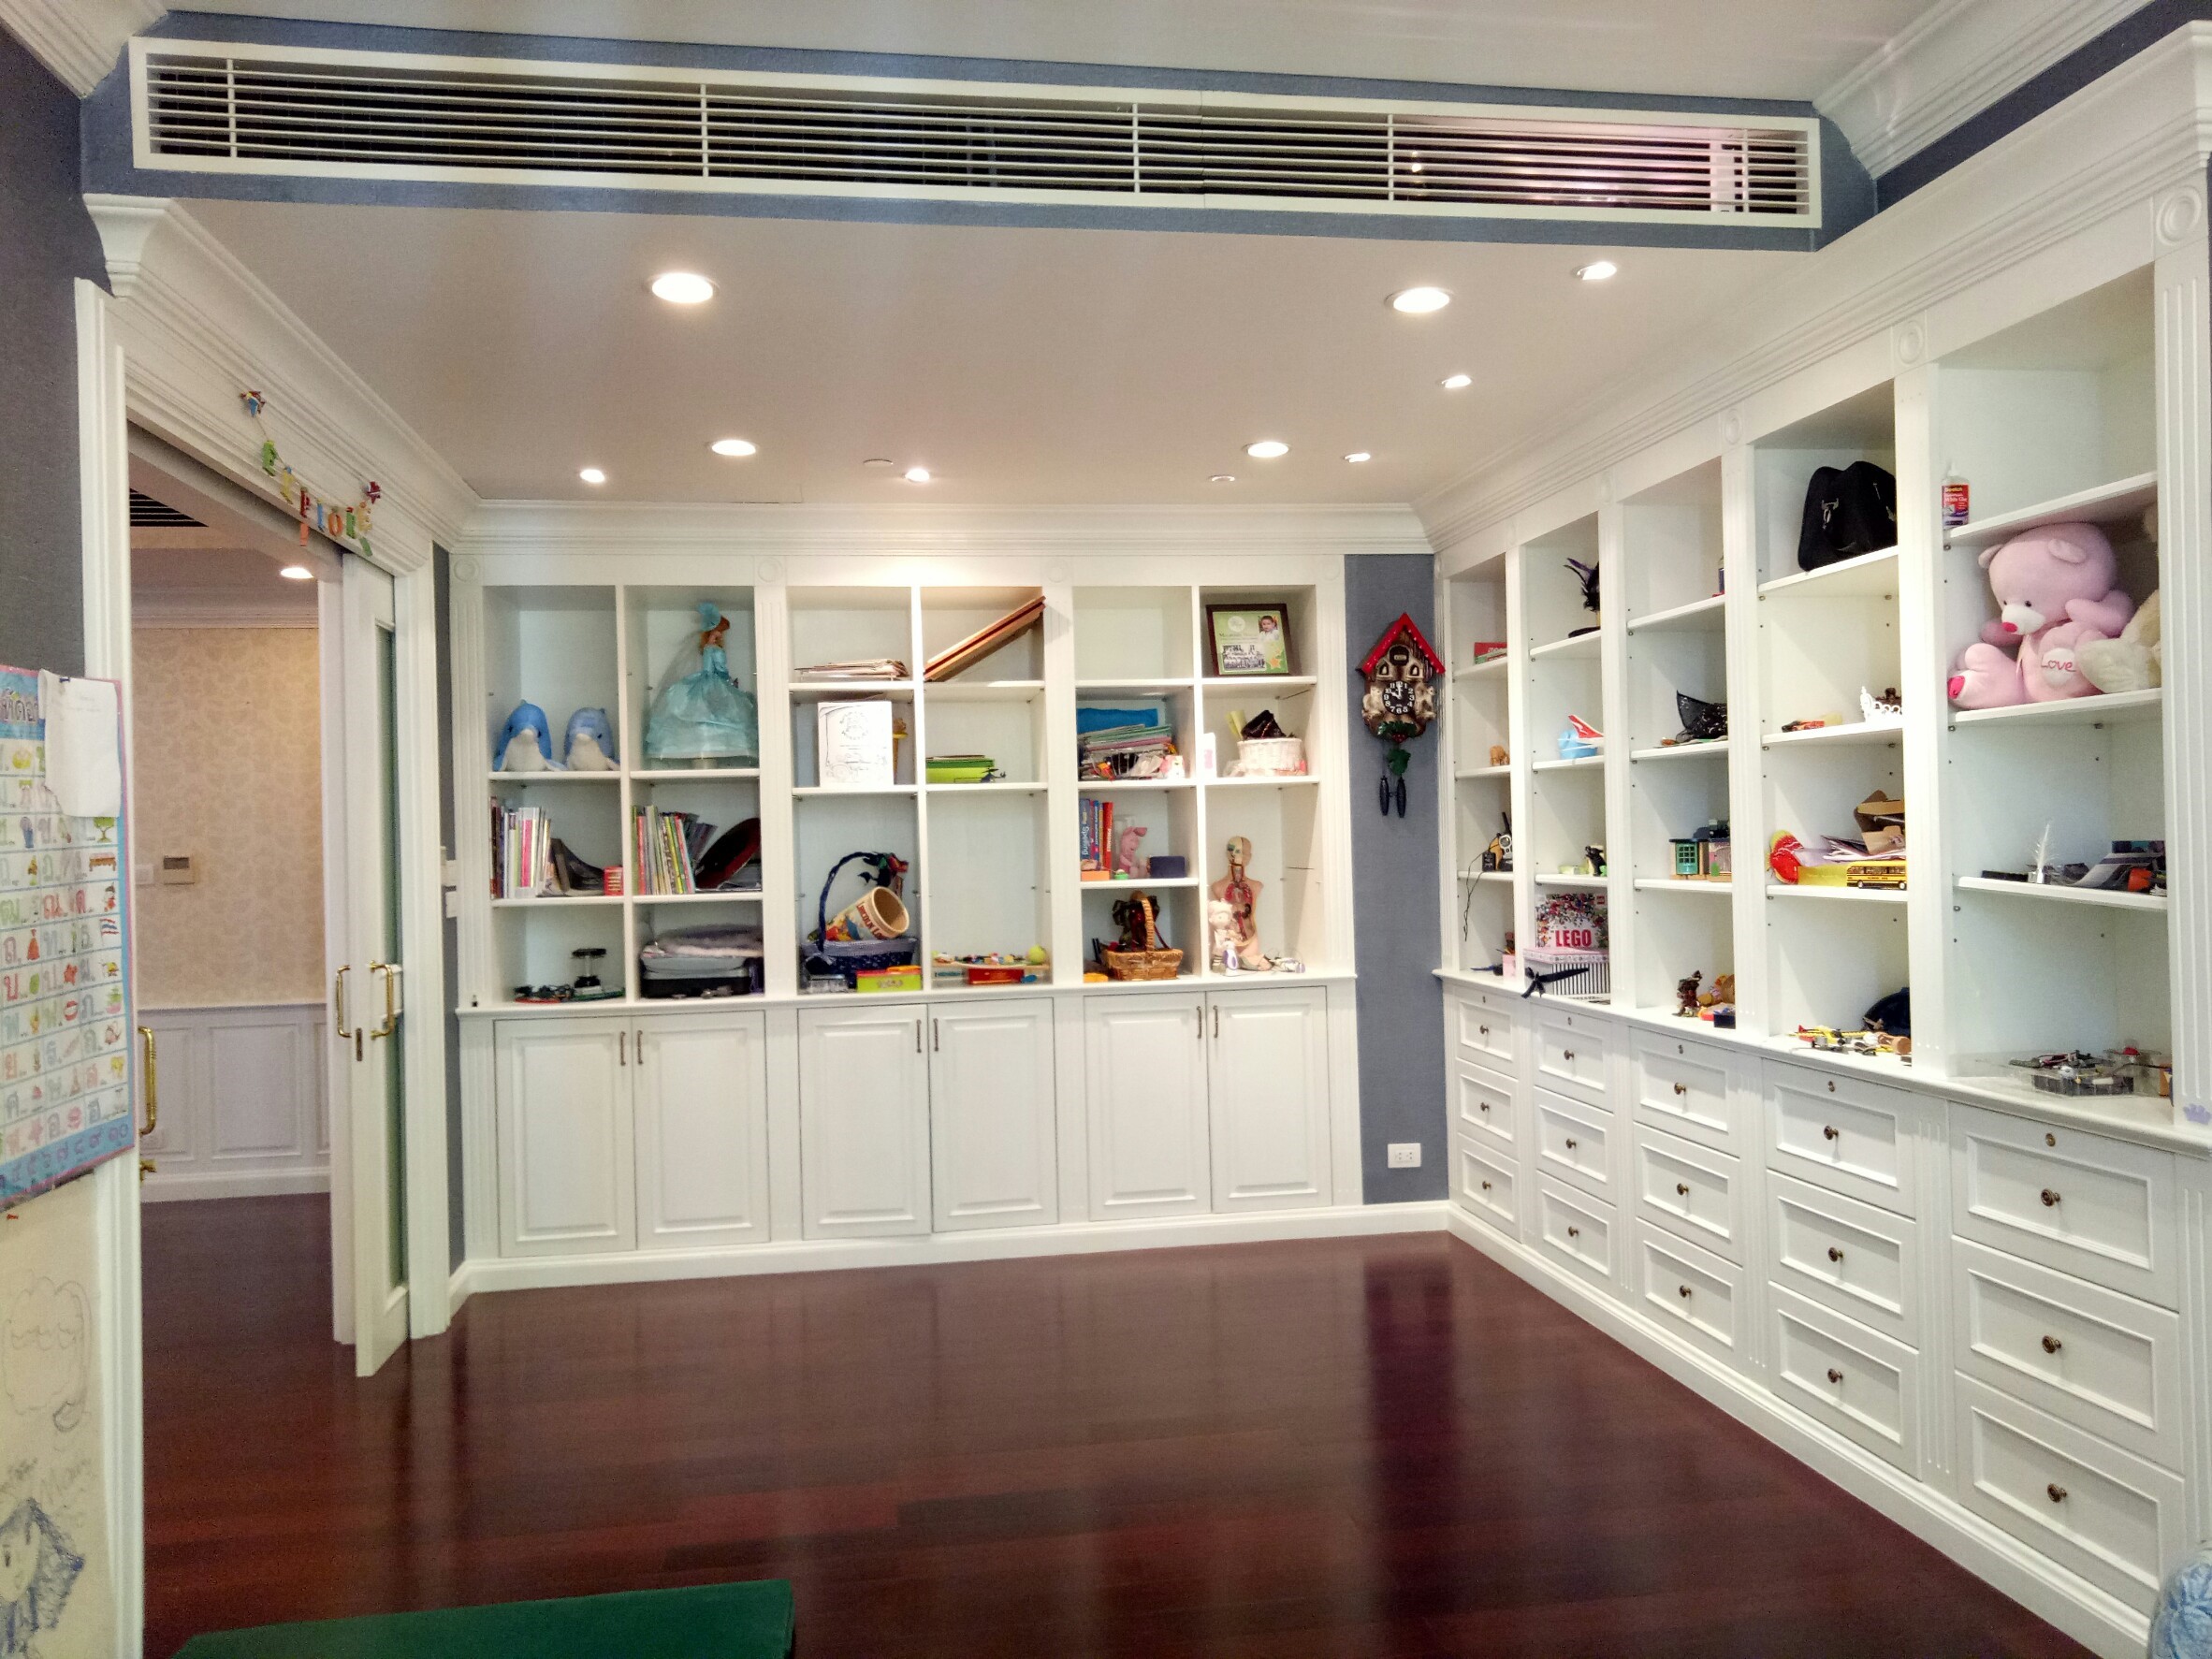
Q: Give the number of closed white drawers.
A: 15